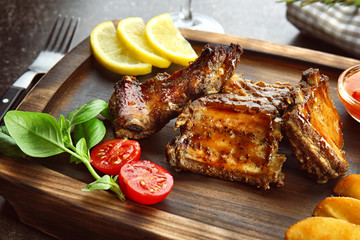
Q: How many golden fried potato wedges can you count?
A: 3